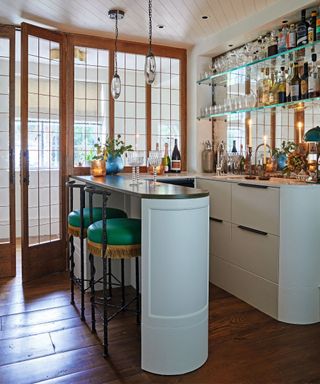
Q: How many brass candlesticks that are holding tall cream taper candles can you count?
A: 2